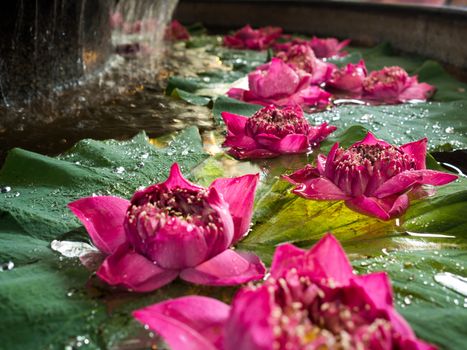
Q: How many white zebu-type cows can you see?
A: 0